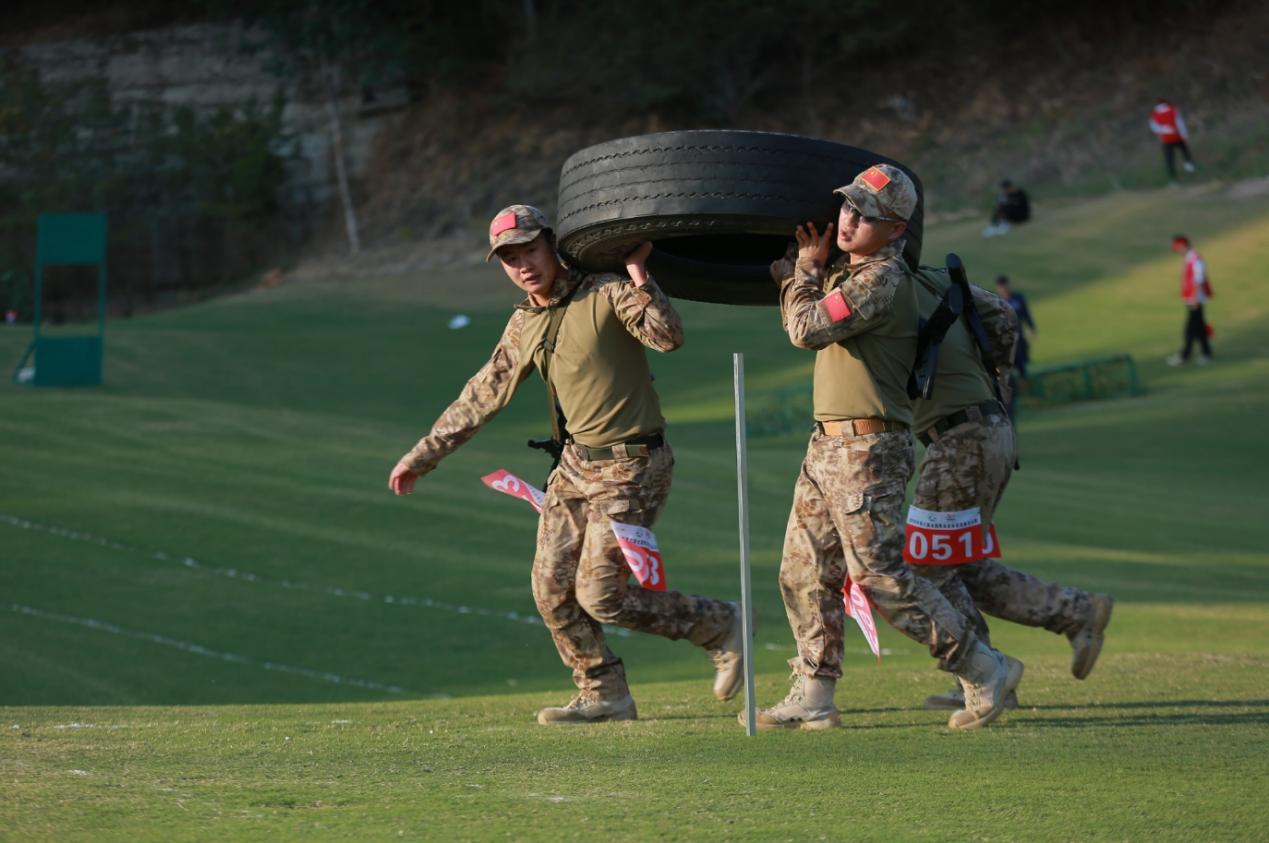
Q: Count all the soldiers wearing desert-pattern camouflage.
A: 3